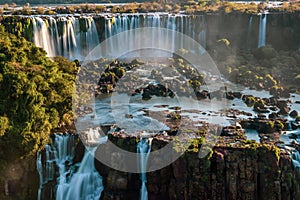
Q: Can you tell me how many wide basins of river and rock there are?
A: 1